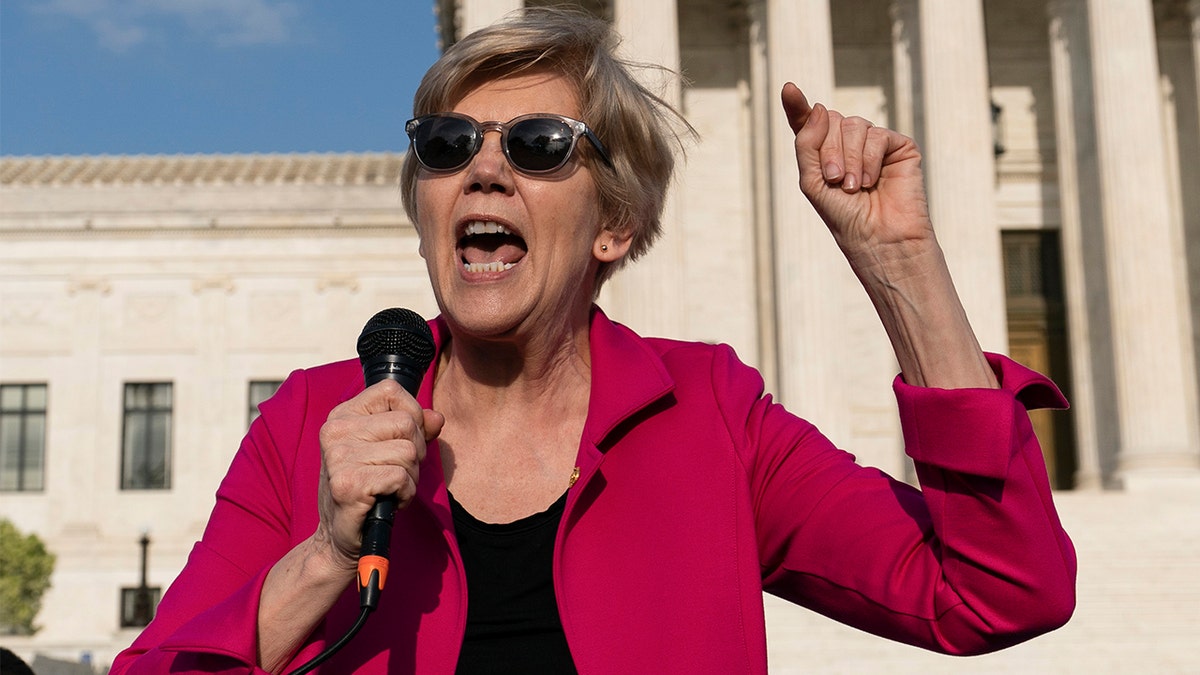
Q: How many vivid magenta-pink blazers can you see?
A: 1